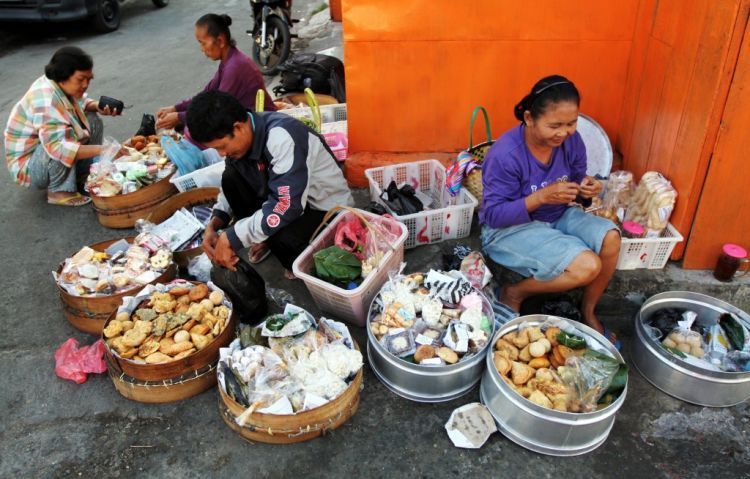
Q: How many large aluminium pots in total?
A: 3